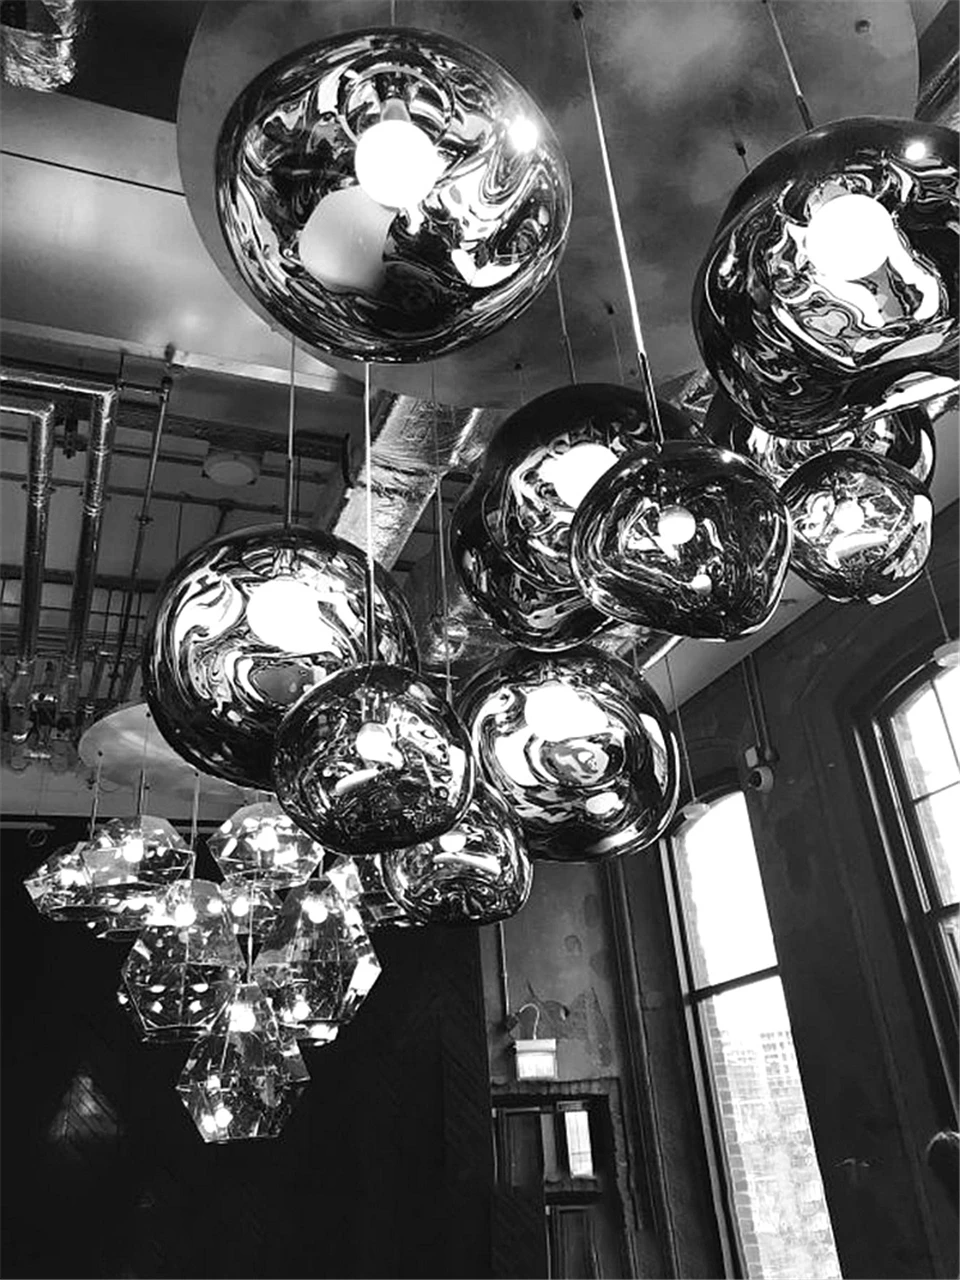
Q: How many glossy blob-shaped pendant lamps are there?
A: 10